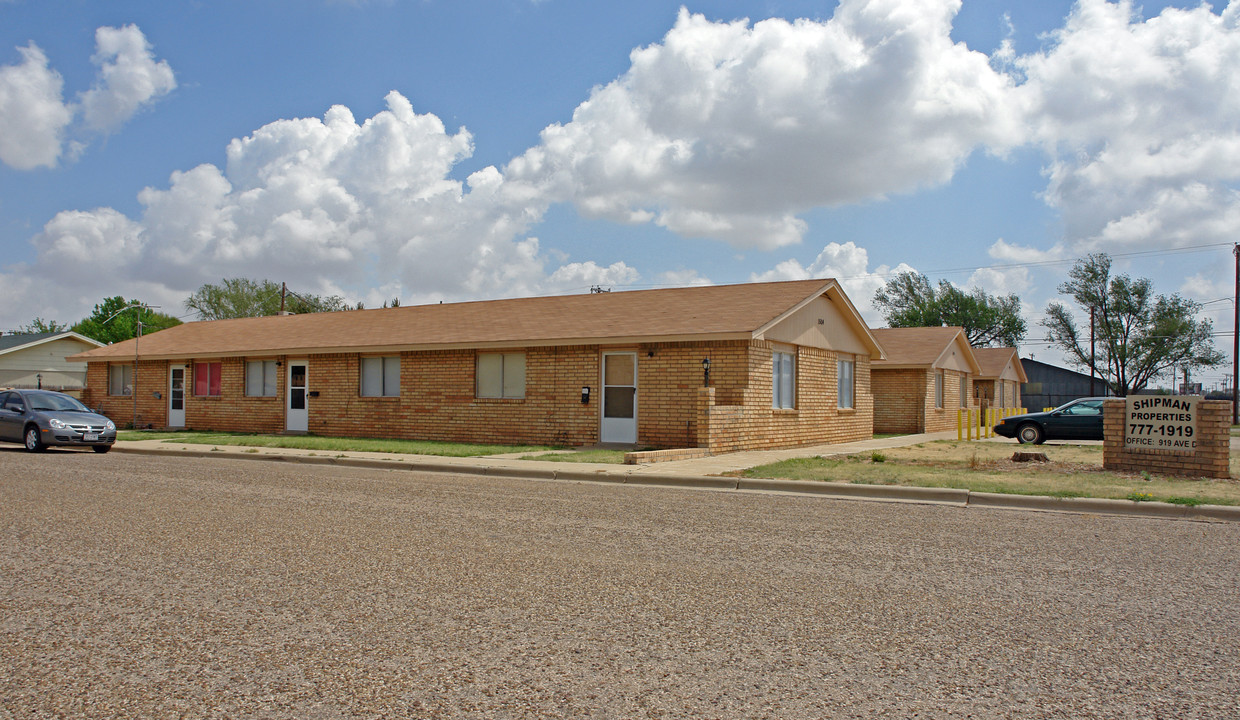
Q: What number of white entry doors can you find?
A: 3